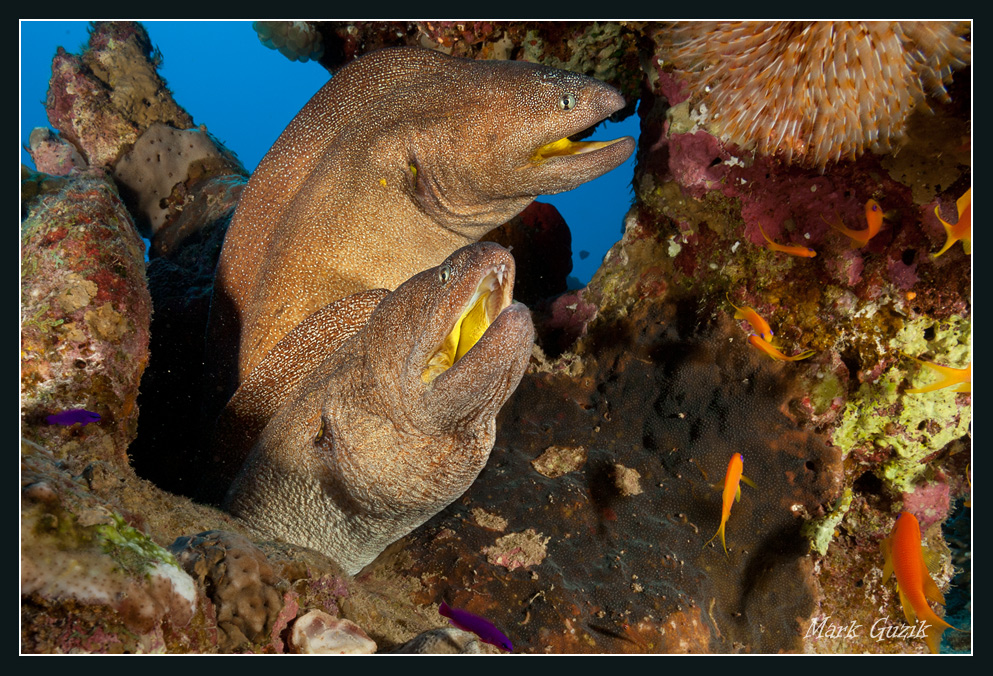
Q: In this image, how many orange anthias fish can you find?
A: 8